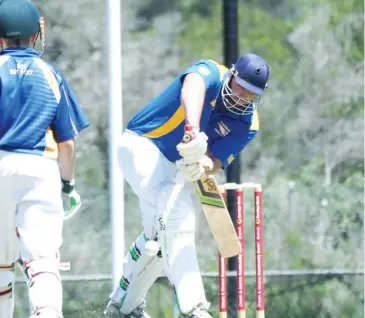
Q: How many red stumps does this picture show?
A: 3